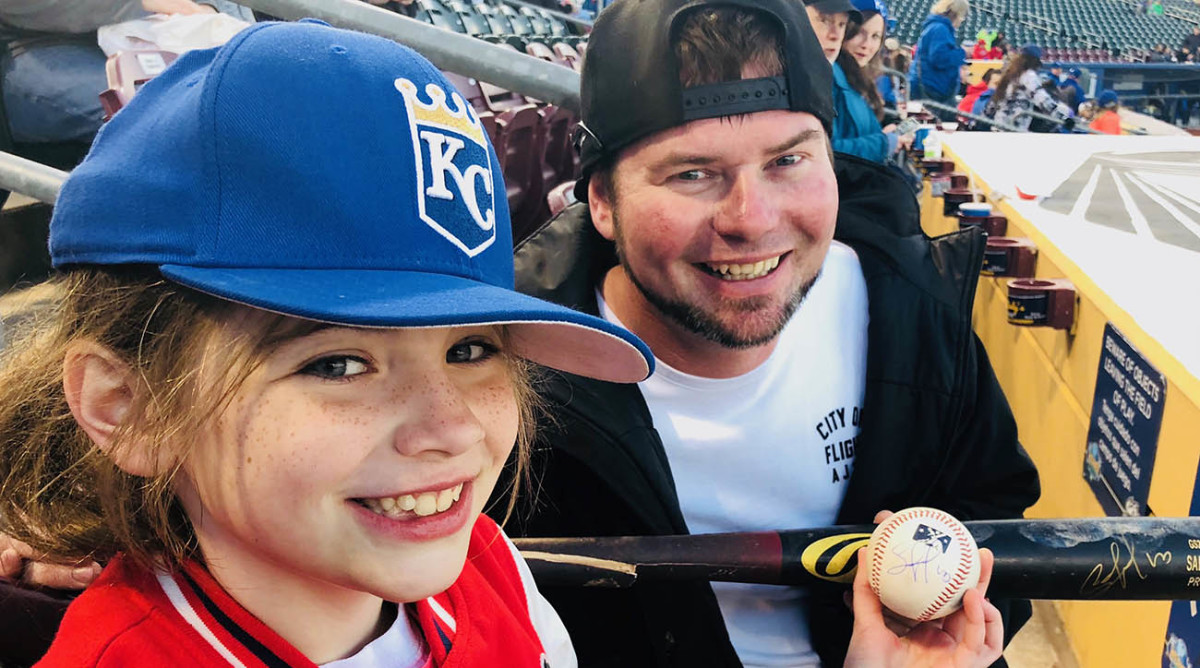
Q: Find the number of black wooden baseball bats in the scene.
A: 1